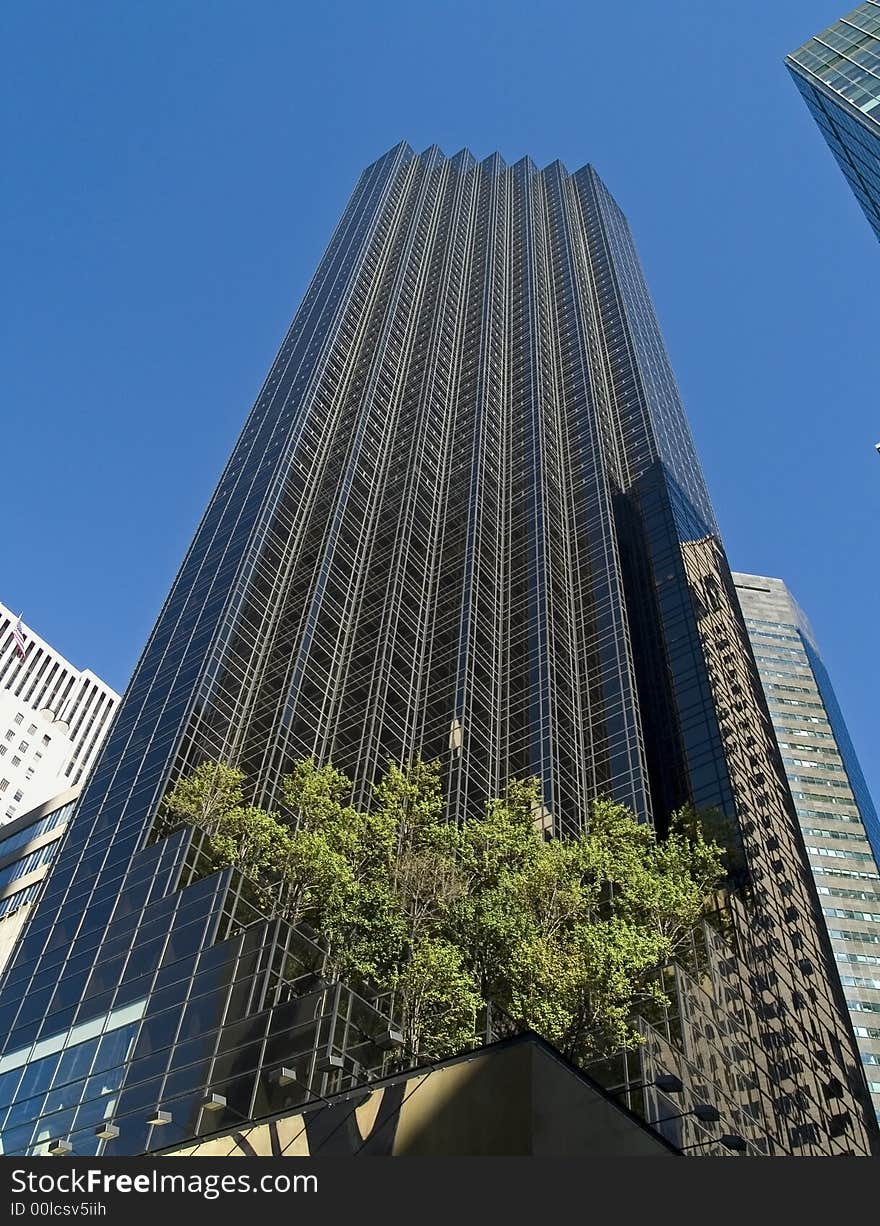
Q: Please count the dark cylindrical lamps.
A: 3